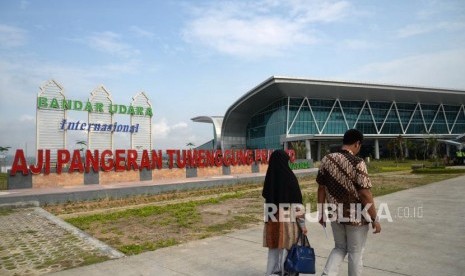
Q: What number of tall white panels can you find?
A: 3